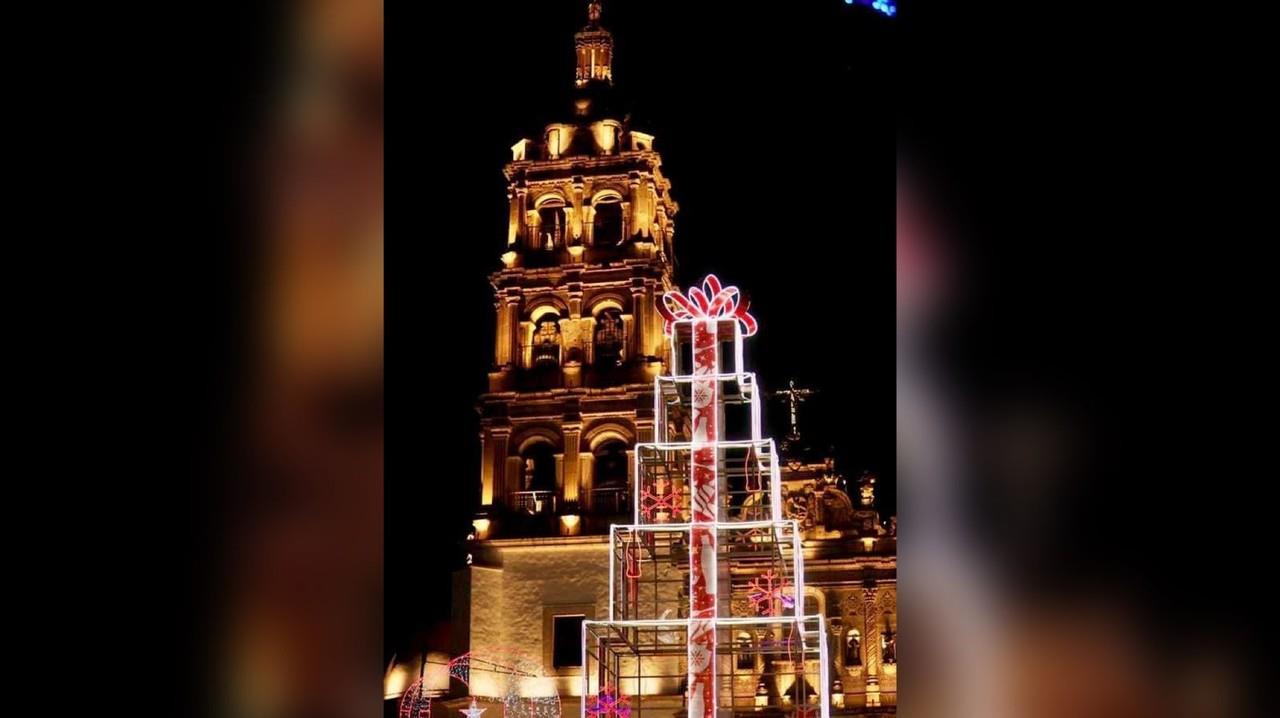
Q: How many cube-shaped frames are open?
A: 5